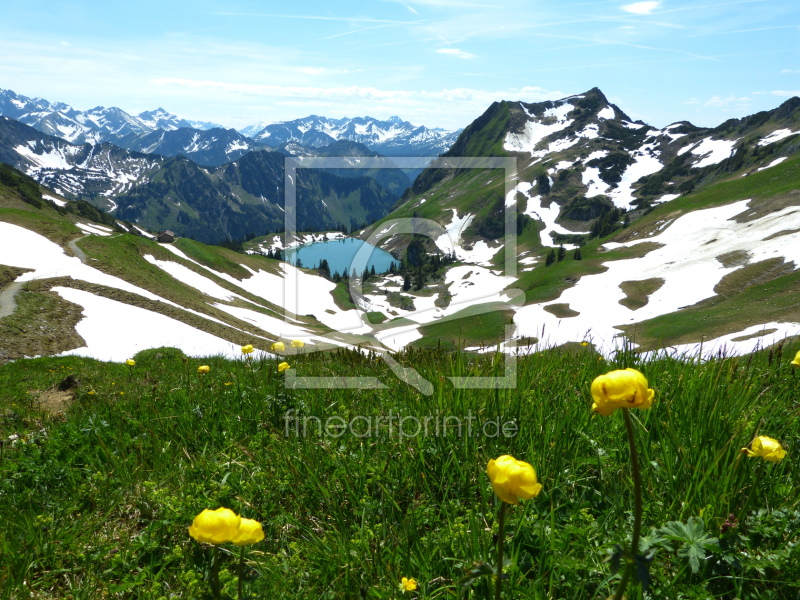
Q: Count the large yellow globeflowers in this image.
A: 5